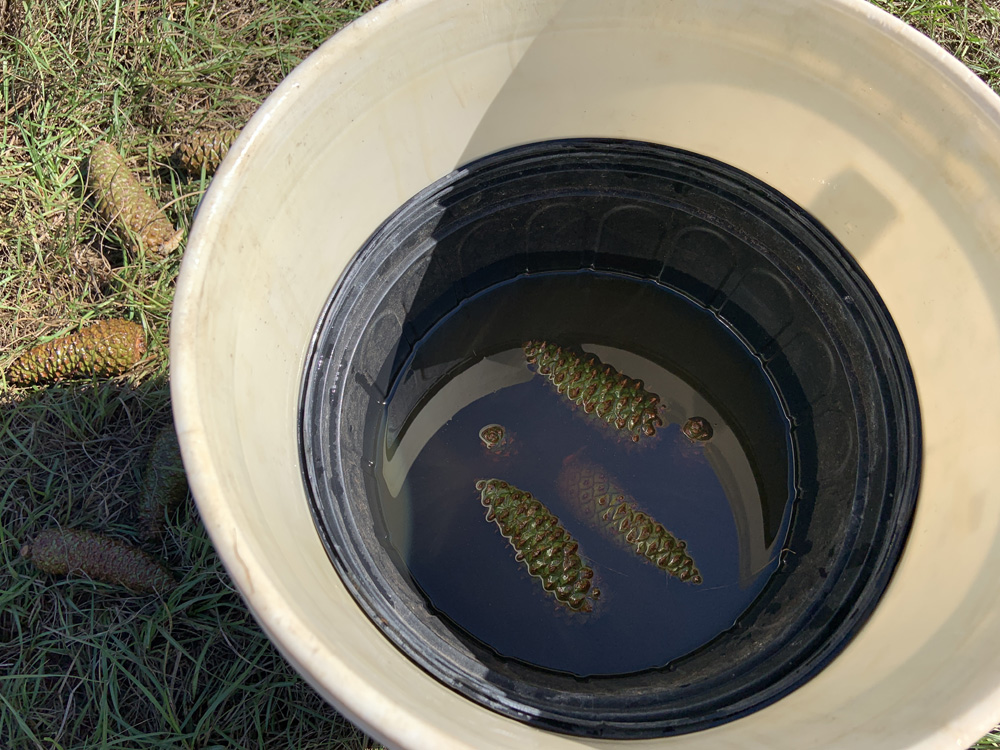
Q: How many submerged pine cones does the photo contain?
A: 5